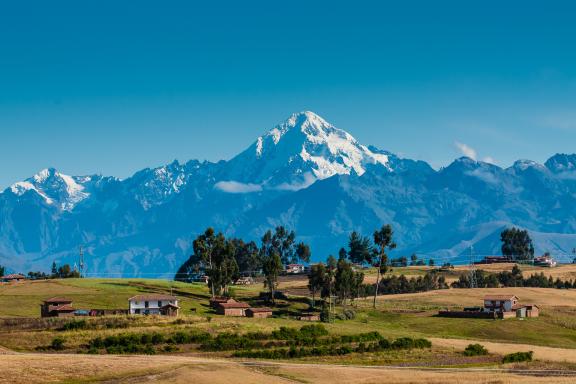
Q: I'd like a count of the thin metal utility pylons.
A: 2